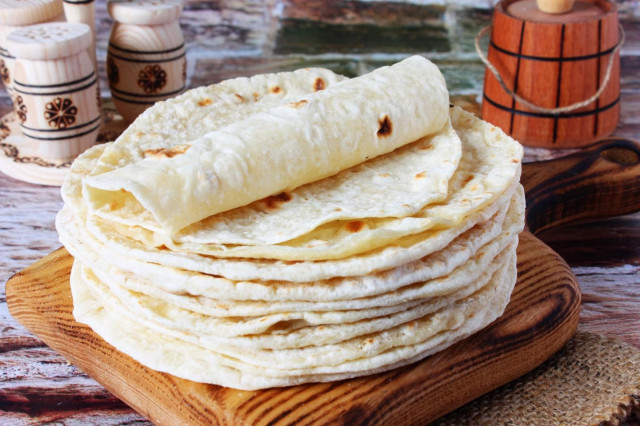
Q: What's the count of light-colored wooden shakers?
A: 3